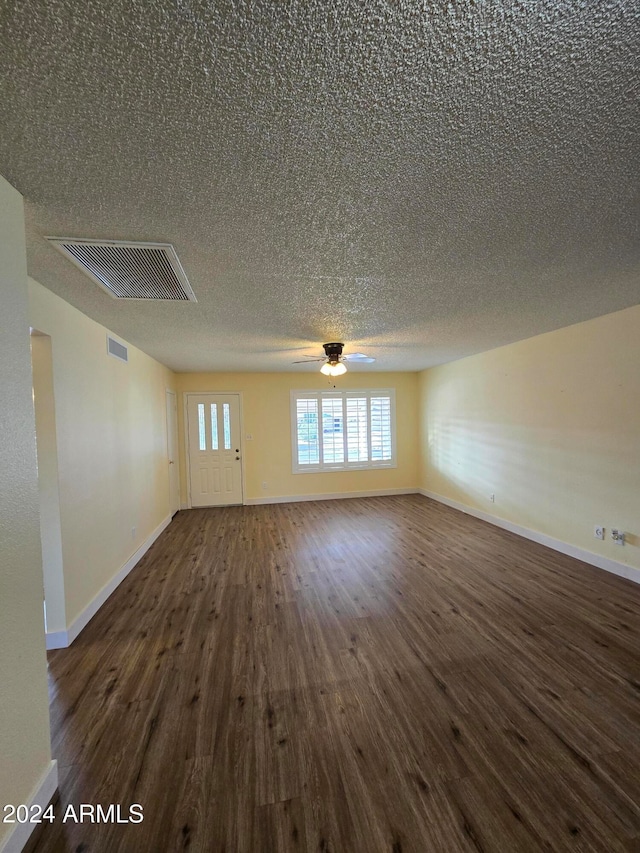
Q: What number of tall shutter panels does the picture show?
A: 4